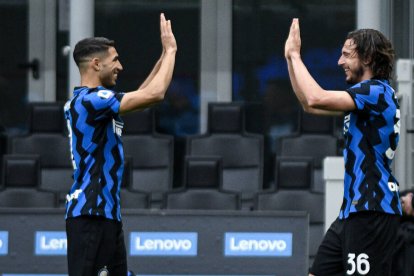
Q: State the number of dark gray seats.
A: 8